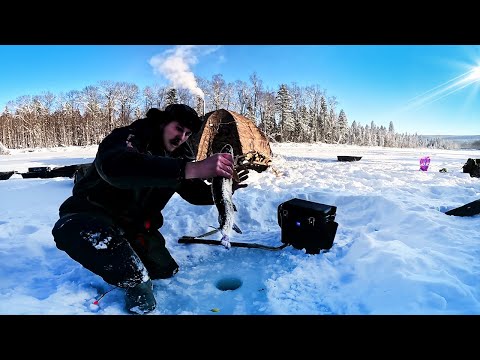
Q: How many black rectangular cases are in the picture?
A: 1